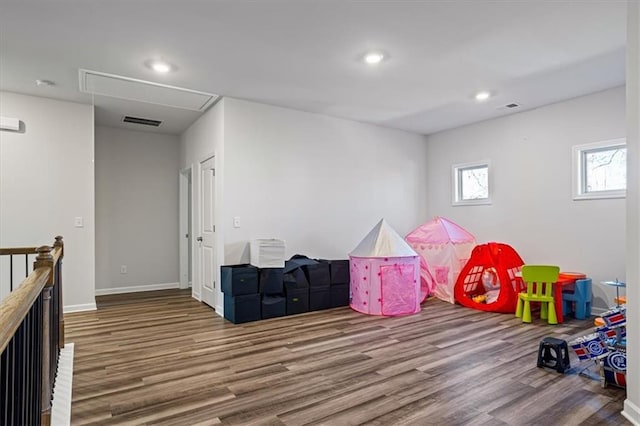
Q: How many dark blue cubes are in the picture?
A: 10